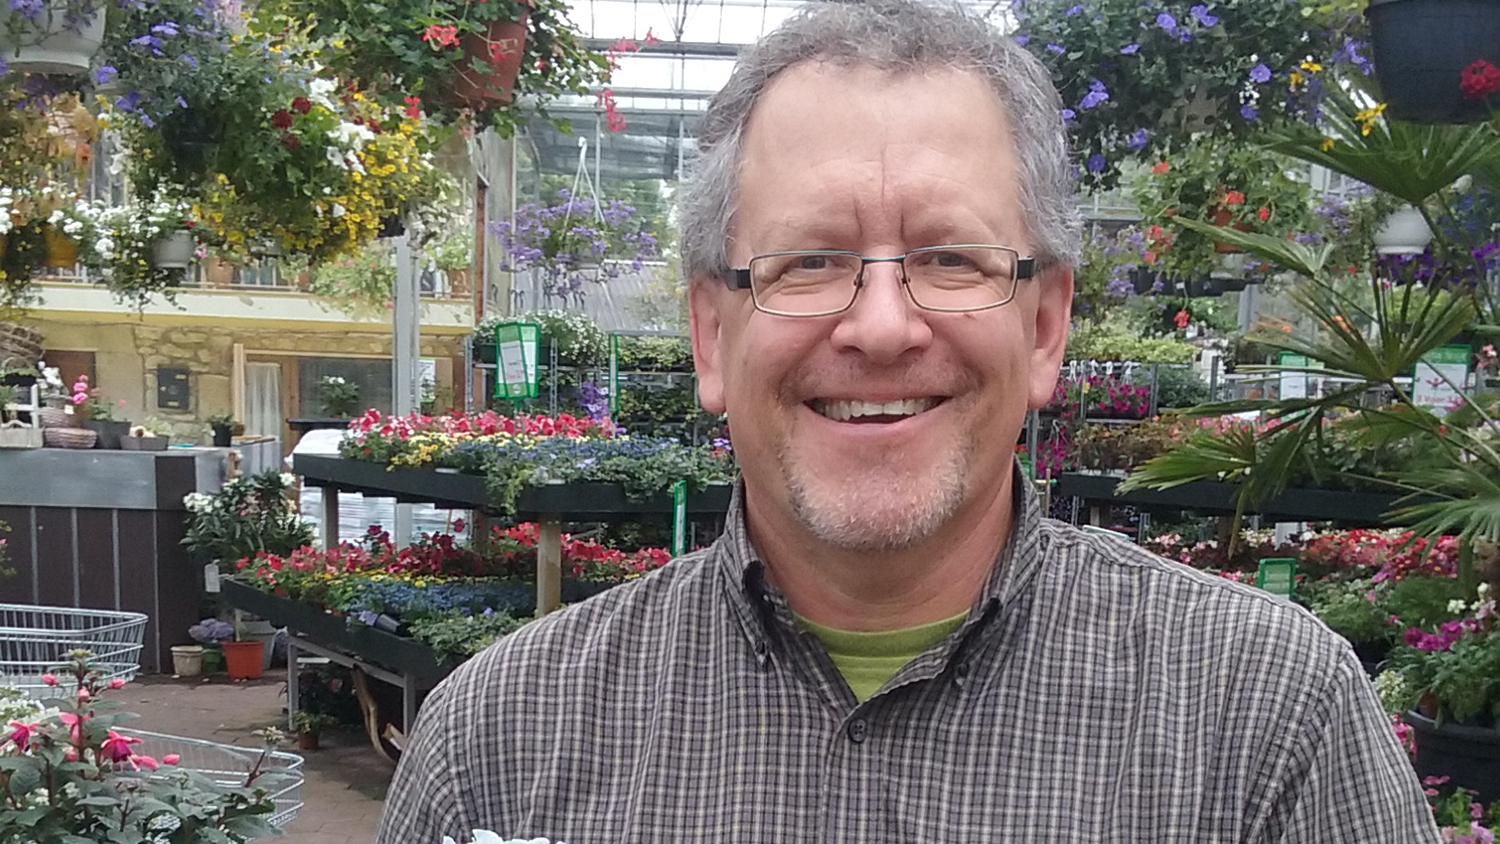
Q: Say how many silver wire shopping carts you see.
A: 2